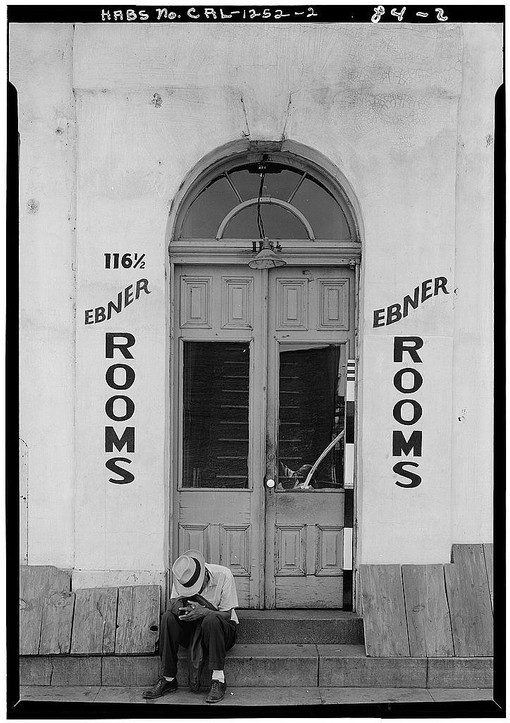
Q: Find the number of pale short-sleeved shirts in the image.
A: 1